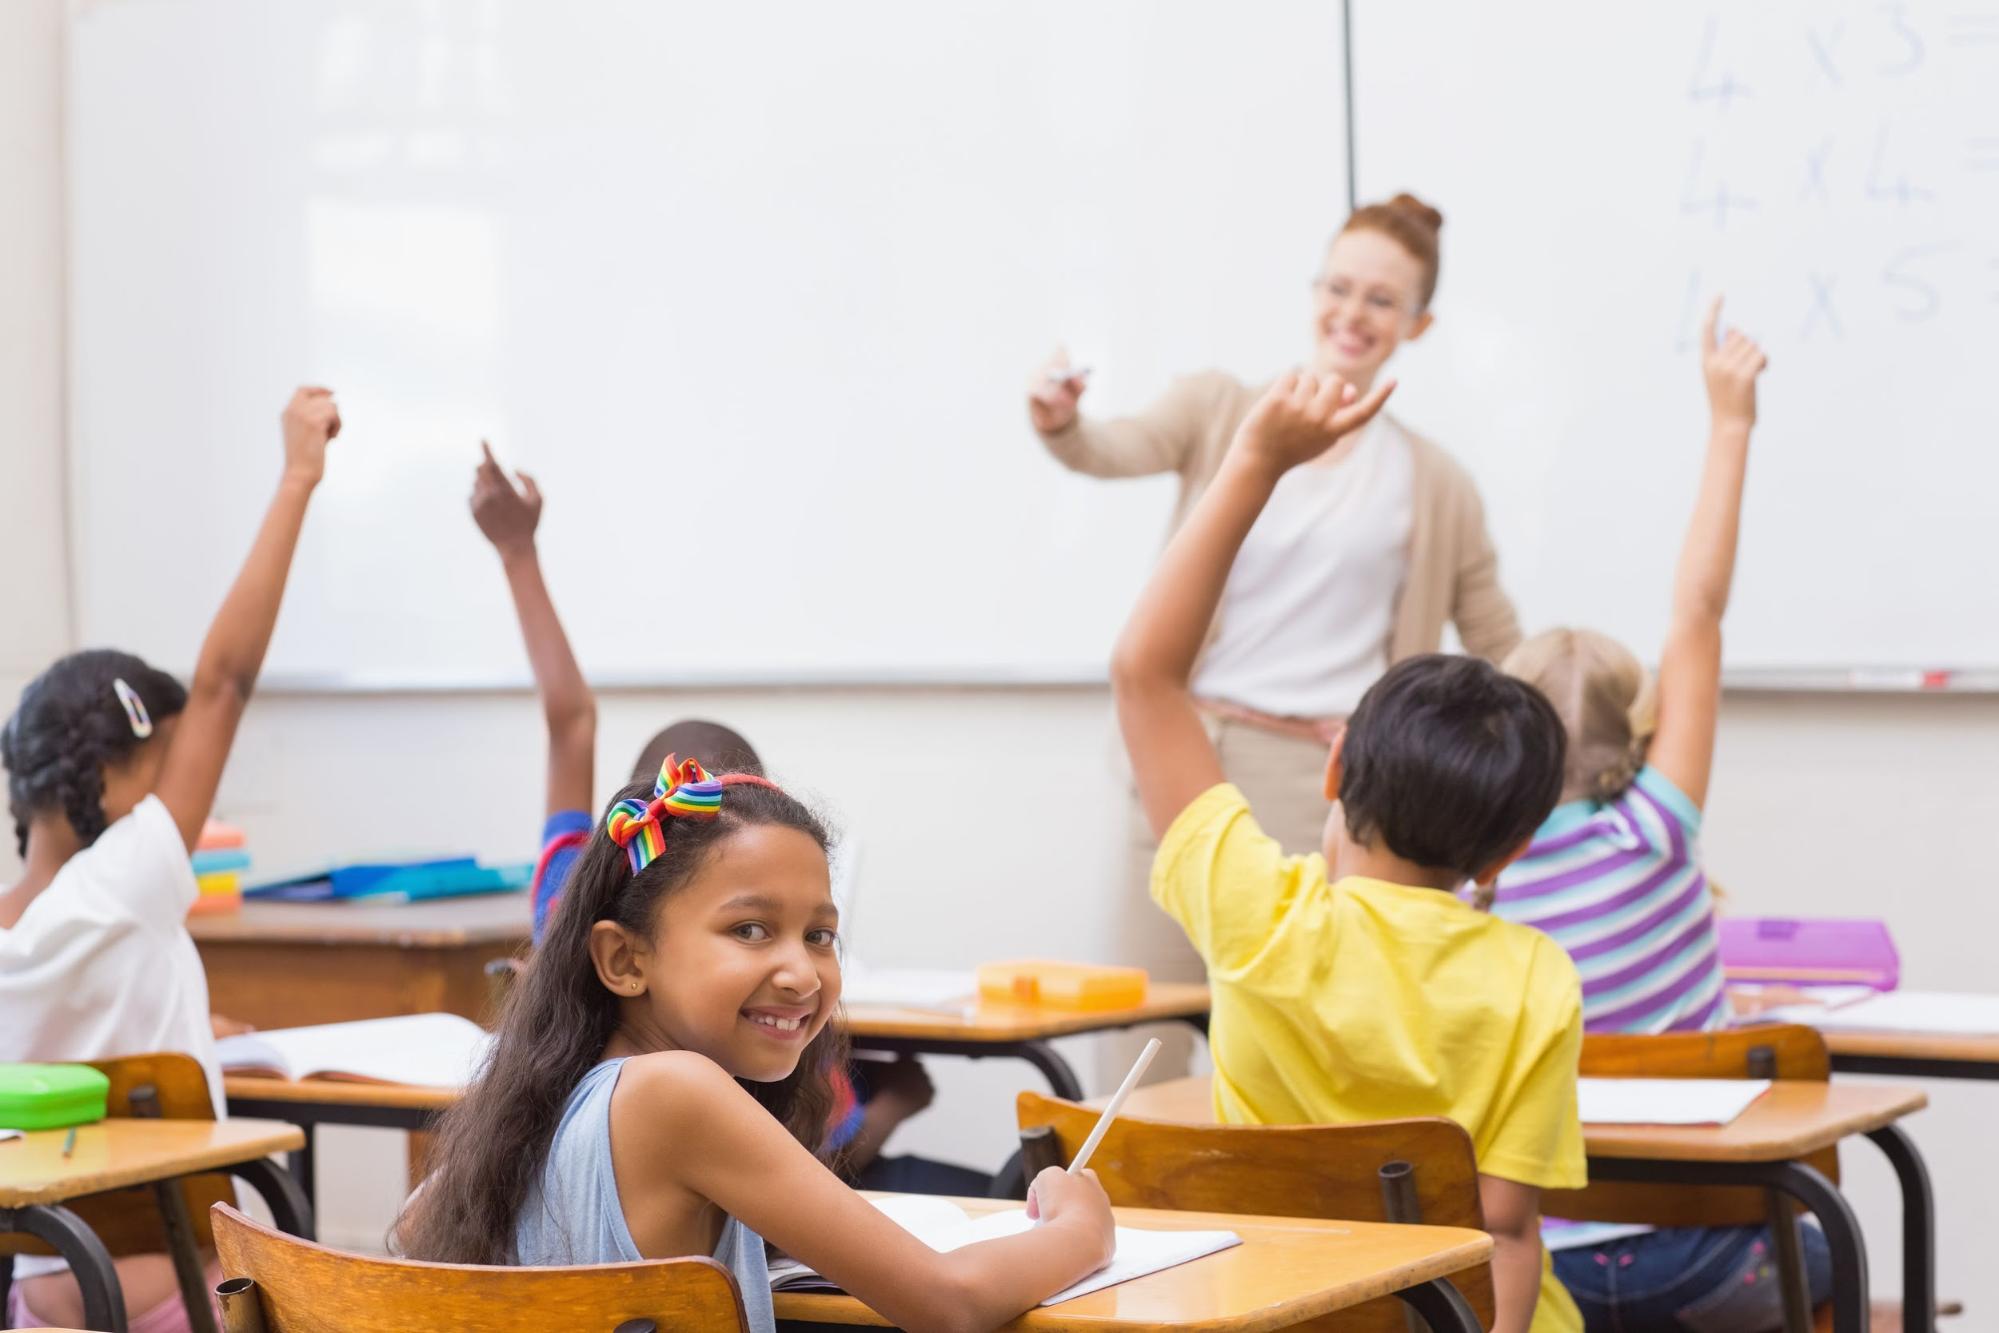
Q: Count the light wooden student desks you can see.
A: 6